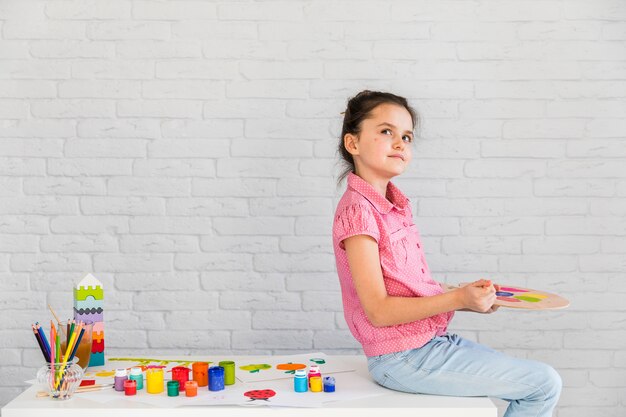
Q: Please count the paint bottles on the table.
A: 14